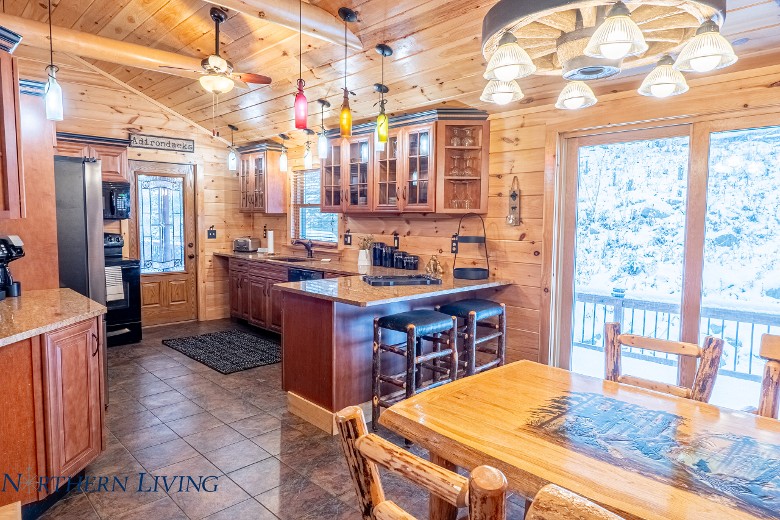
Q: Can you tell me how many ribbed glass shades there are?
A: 6